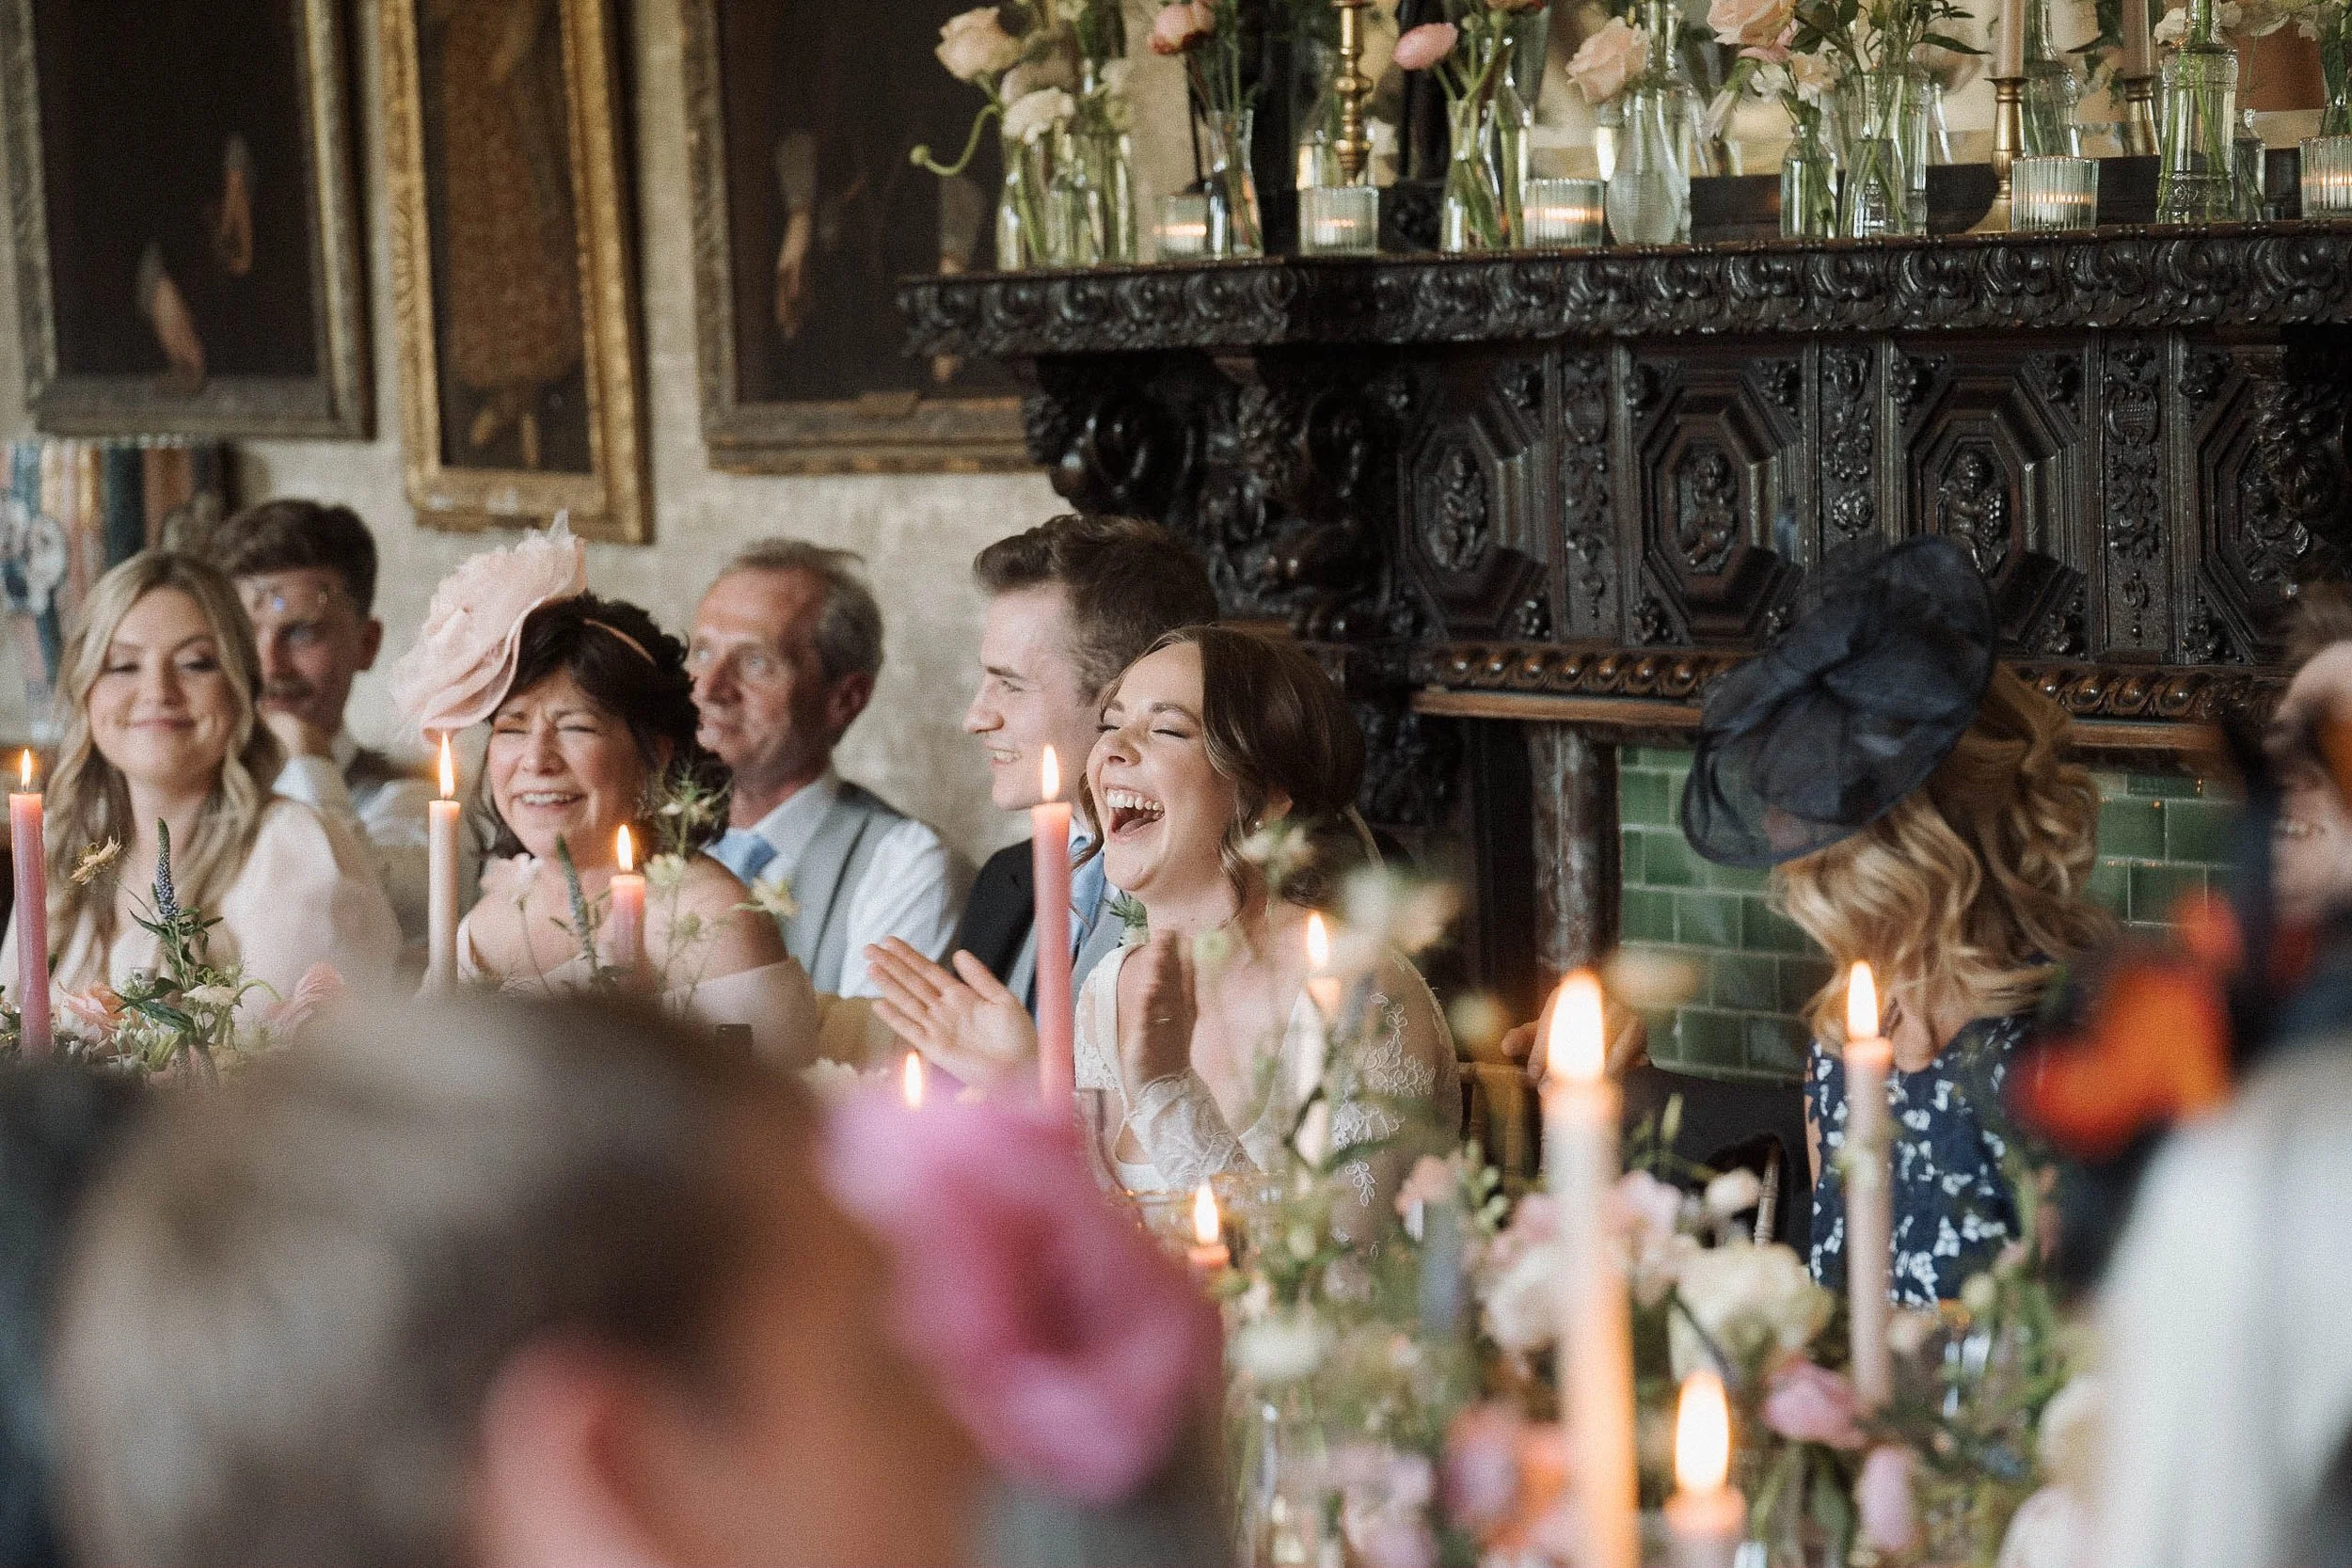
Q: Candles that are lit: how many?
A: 15